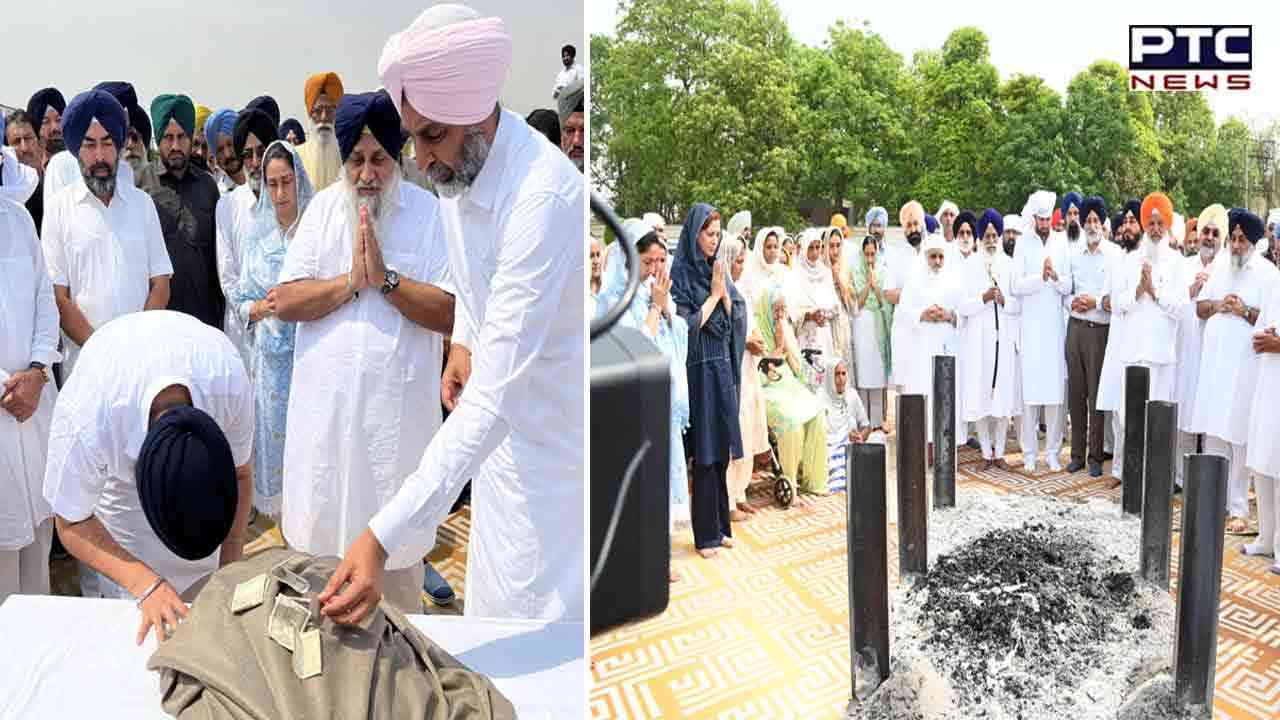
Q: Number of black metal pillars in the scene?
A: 6